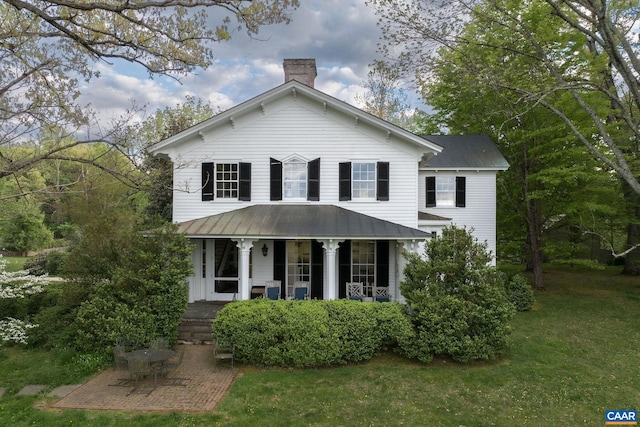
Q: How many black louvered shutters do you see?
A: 12